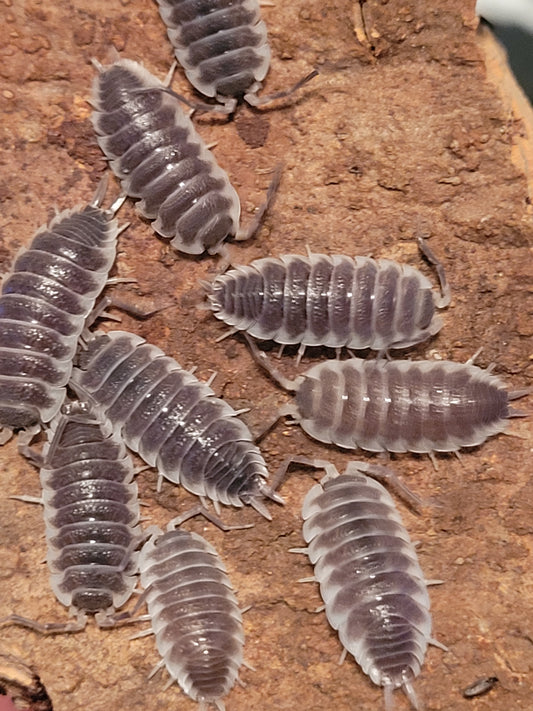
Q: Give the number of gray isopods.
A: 9